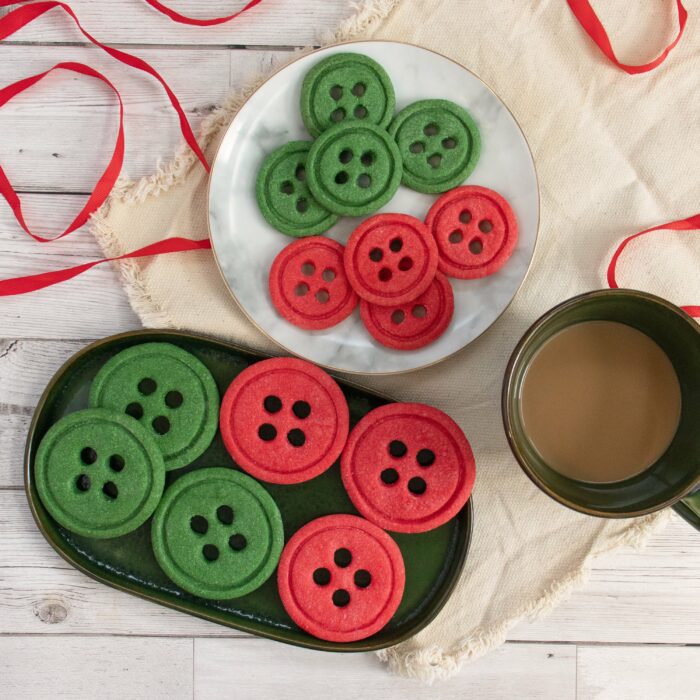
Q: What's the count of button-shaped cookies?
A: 14